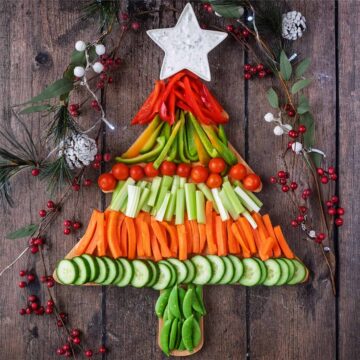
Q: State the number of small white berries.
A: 7